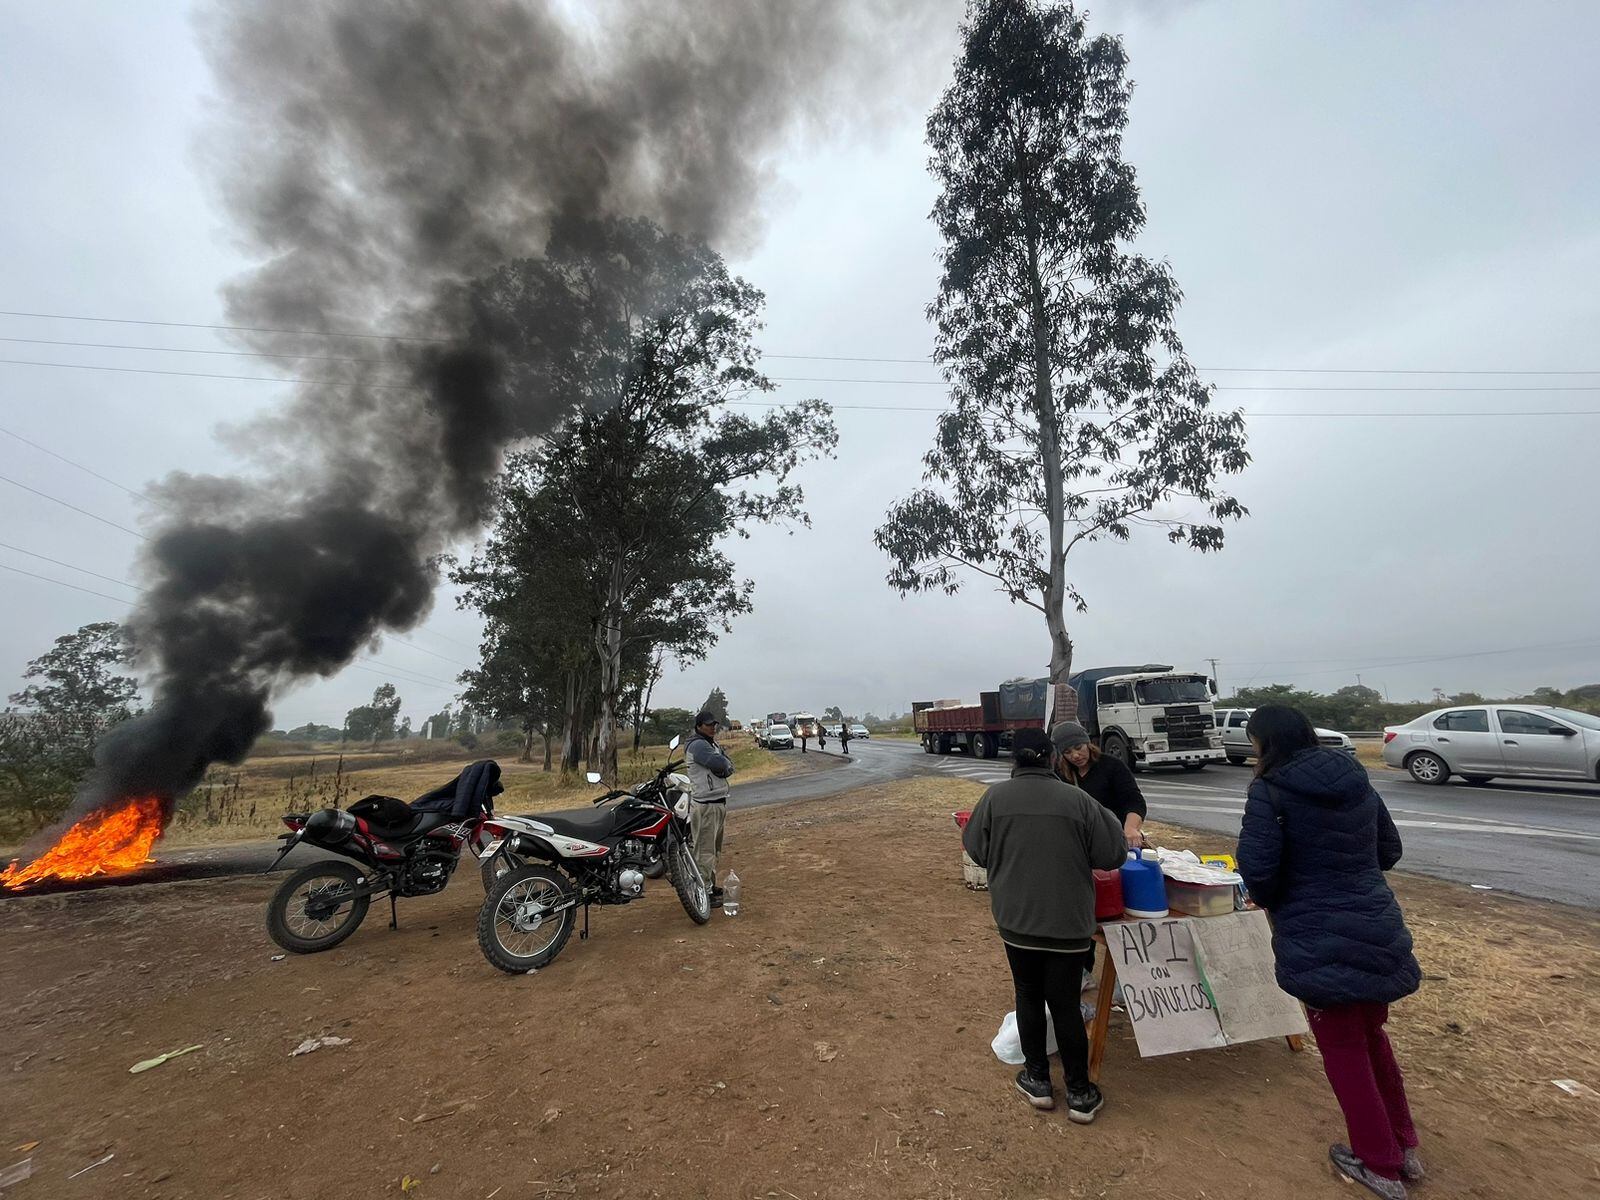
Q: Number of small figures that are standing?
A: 3